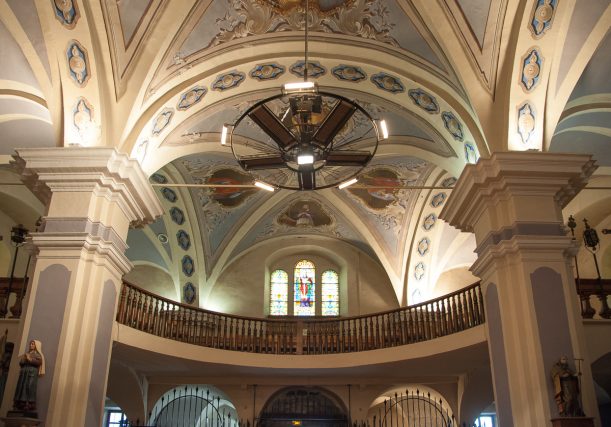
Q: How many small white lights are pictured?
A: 6